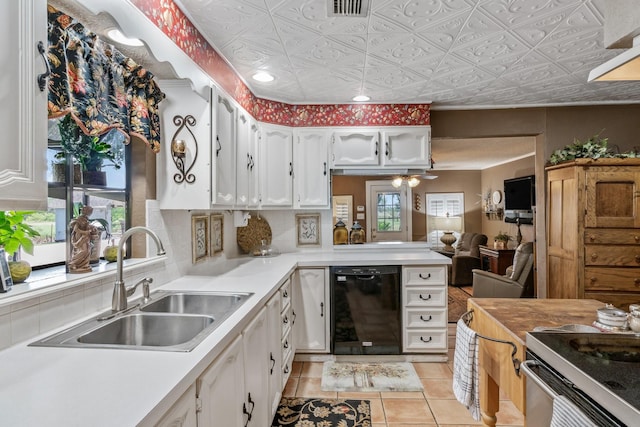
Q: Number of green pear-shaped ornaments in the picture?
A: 2